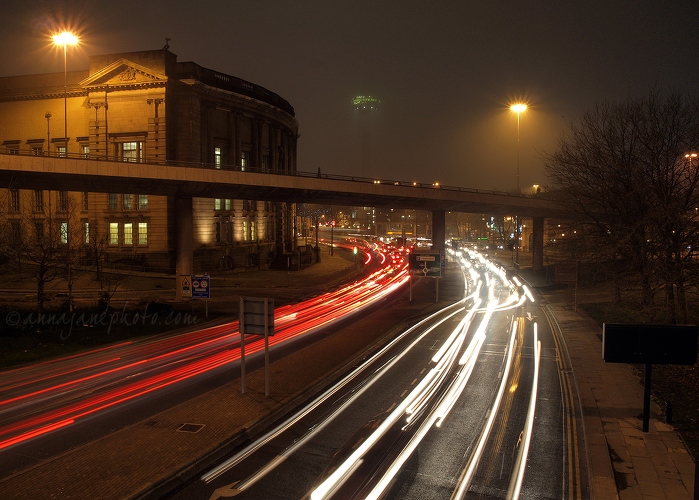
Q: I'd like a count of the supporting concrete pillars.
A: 3